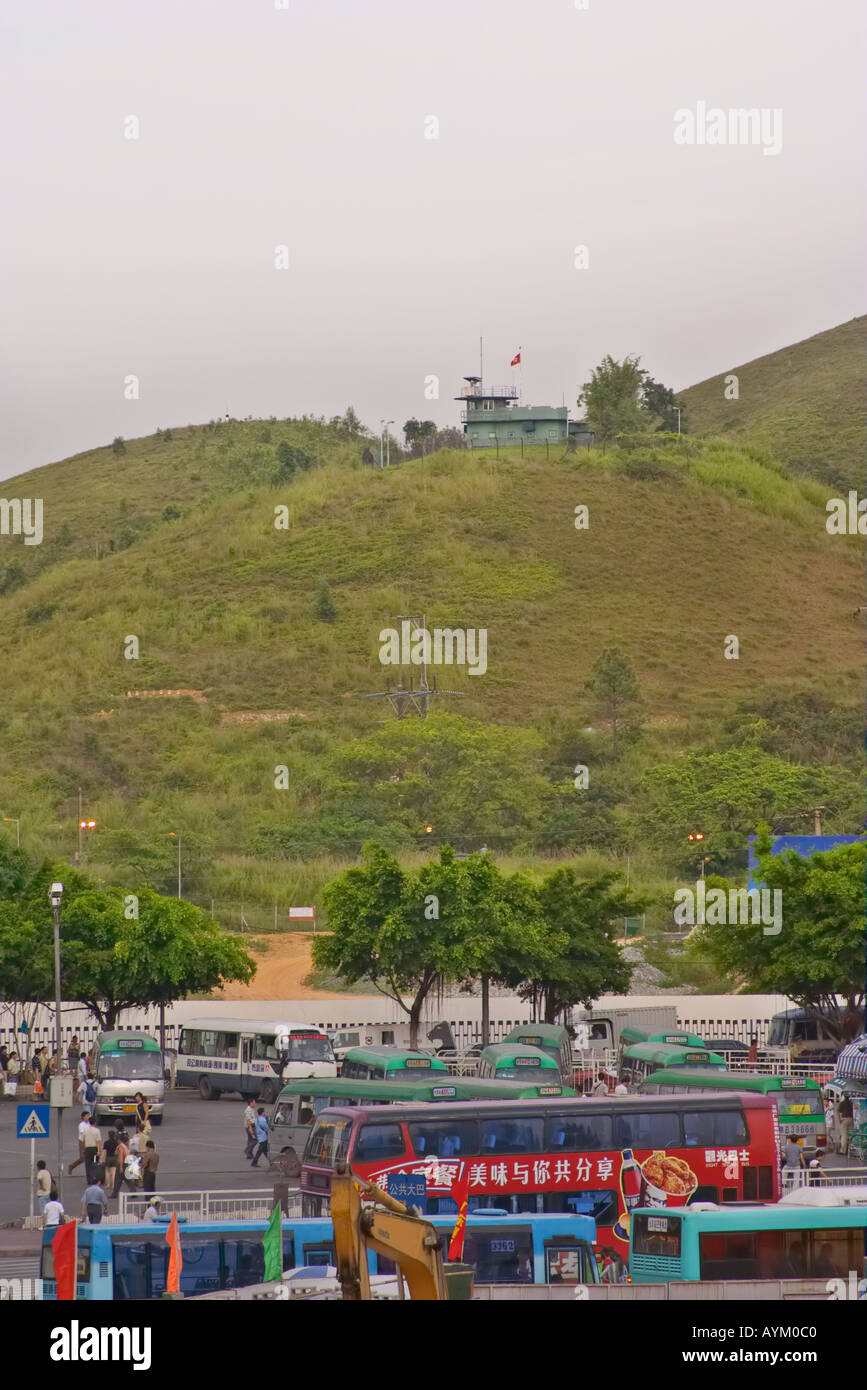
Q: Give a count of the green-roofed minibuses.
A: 9